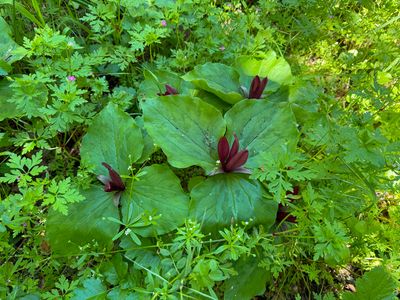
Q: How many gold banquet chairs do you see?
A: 0